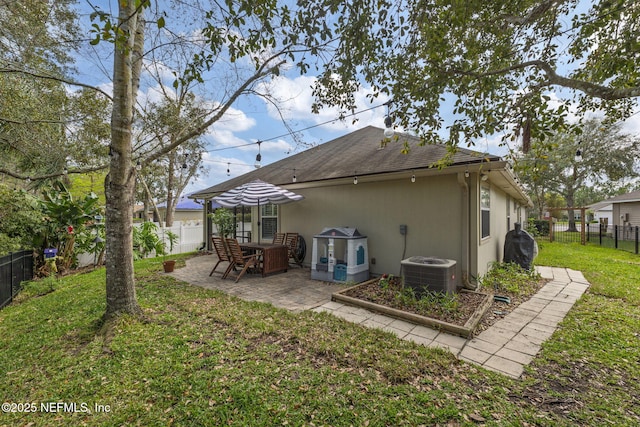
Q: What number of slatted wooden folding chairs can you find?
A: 4